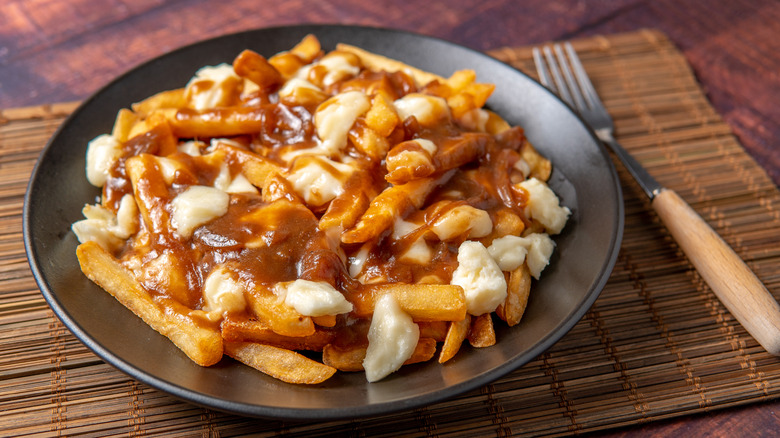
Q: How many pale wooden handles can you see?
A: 1